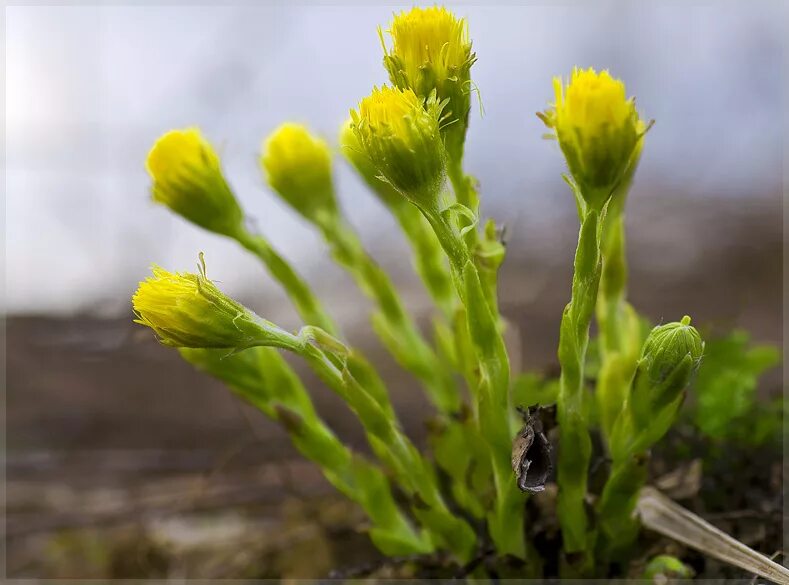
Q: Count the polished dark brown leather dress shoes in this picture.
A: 0